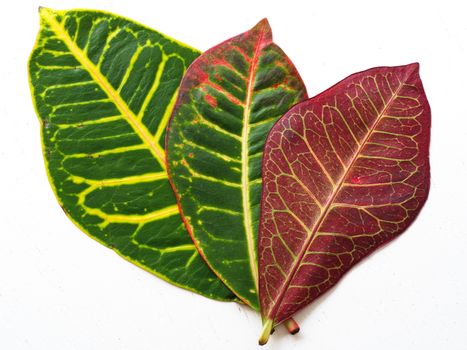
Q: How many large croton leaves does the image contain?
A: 3